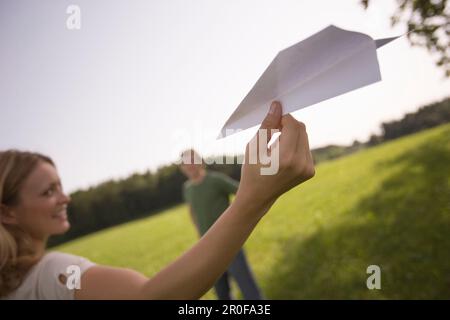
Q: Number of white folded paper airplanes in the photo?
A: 1